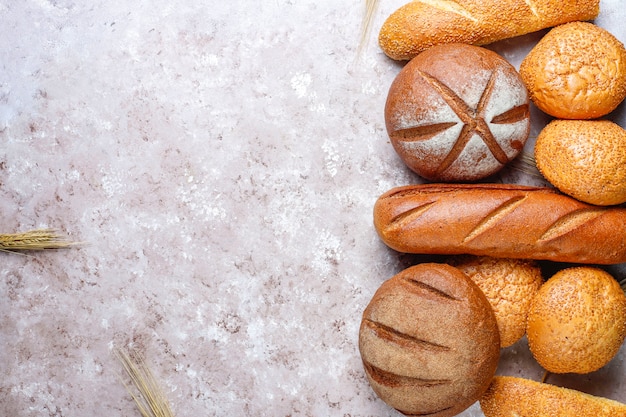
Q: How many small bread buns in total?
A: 4